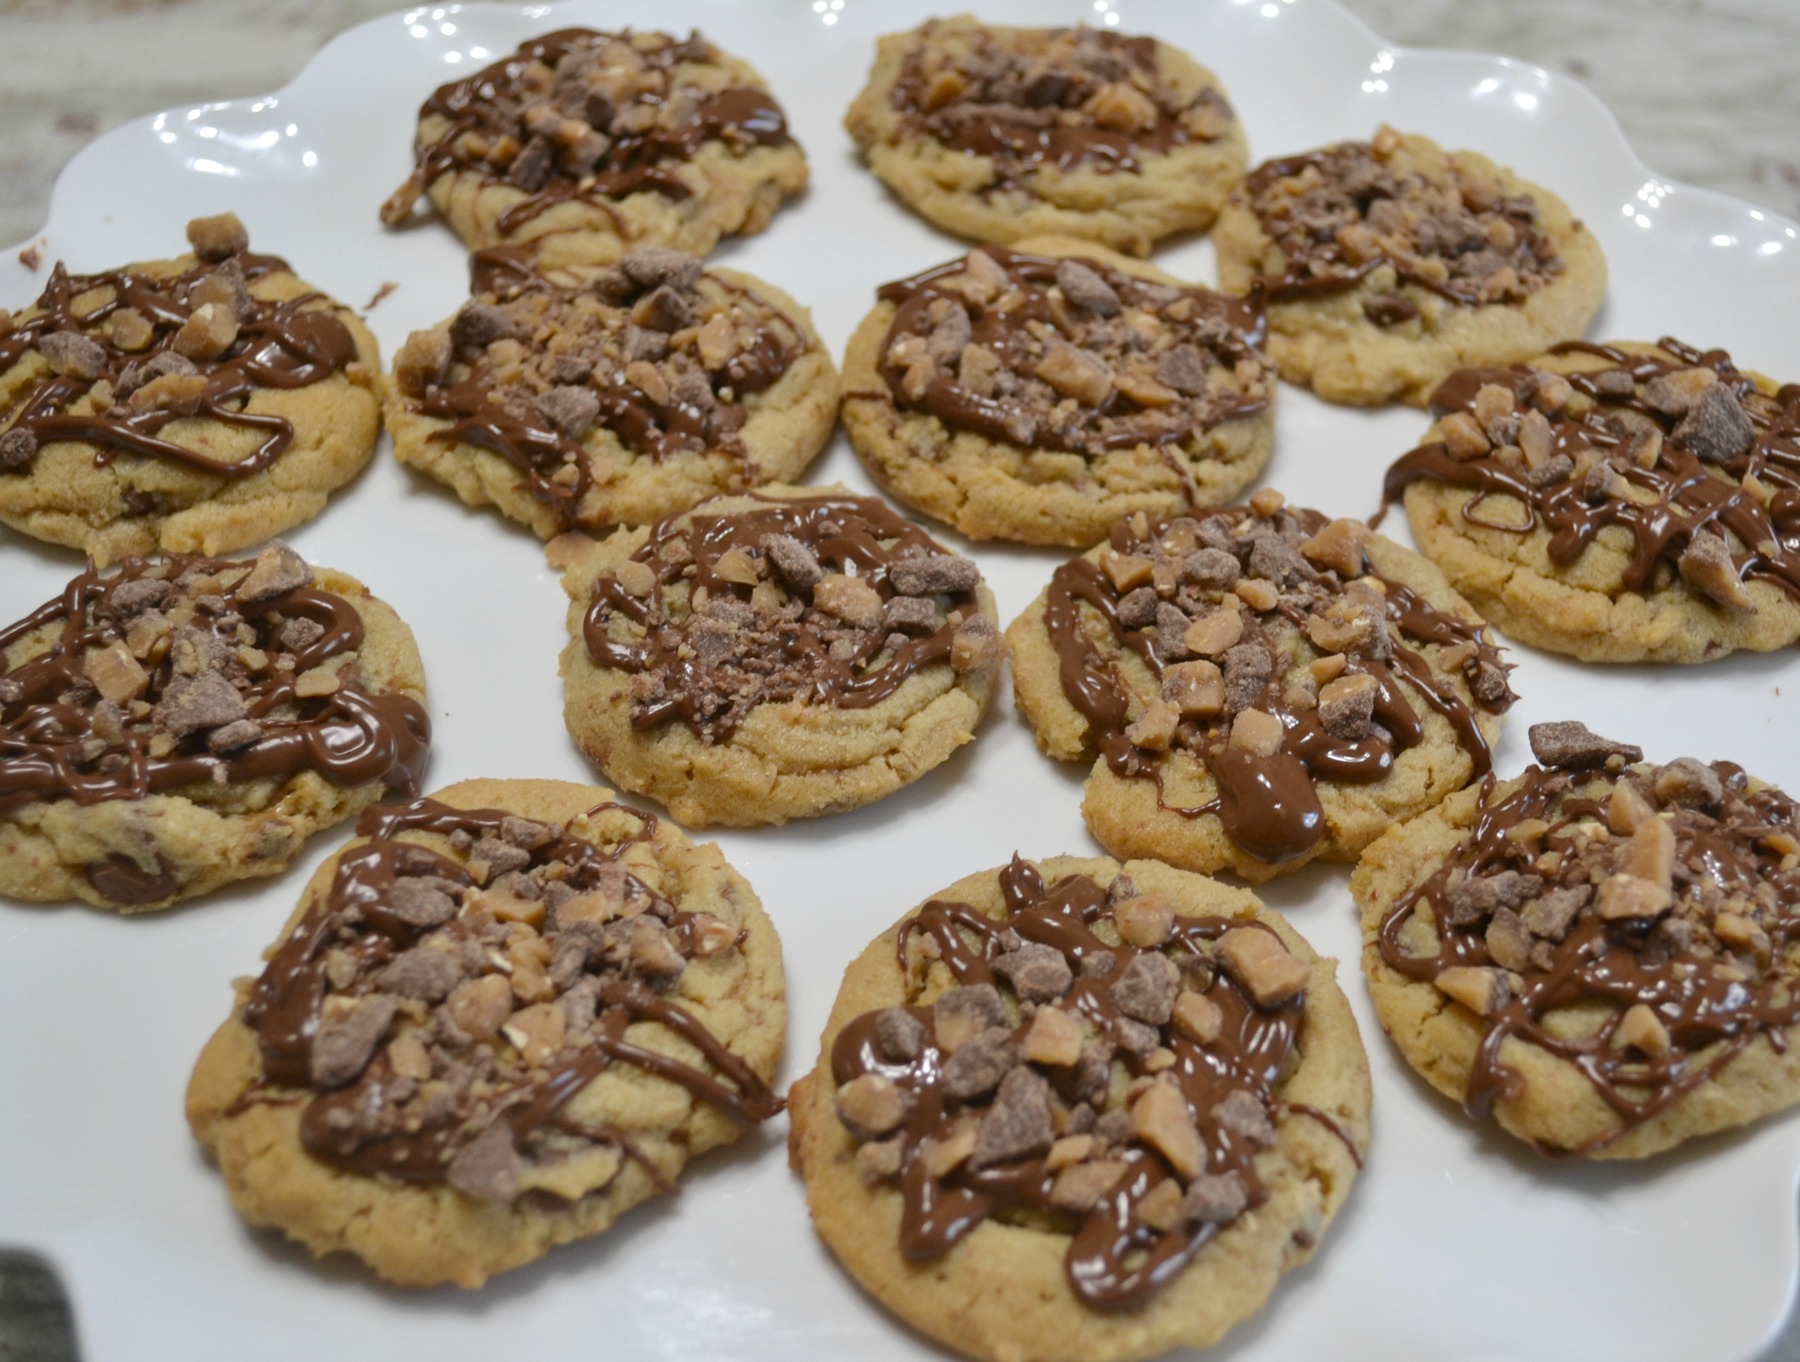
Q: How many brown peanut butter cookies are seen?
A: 13